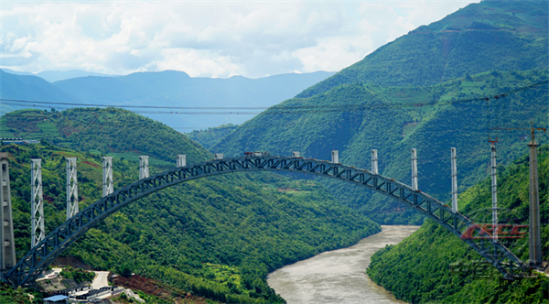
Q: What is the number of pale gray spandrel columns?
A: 12